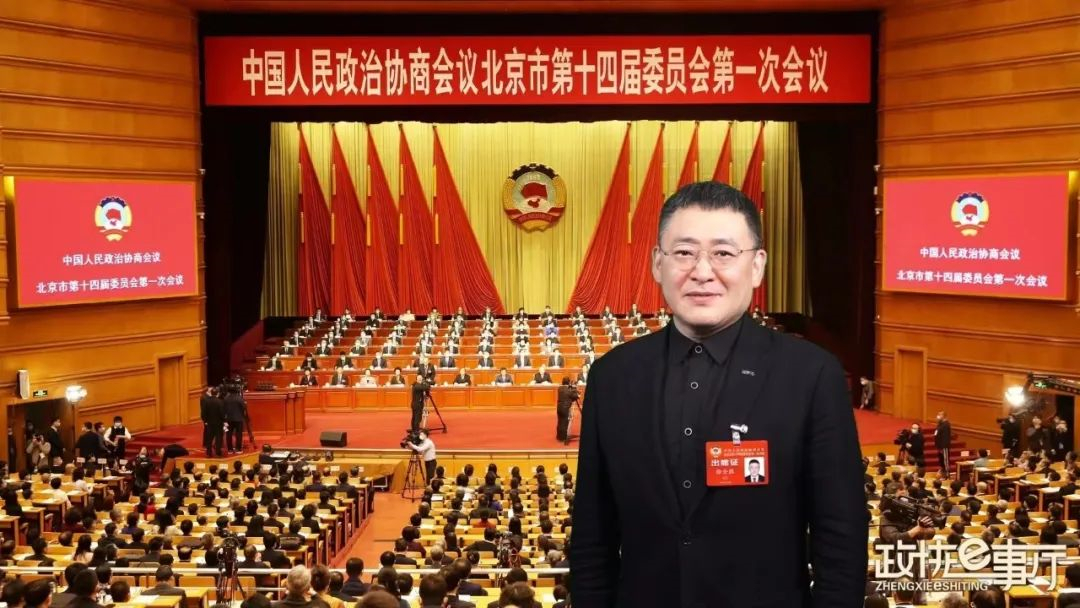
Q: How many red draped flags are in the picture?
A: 10